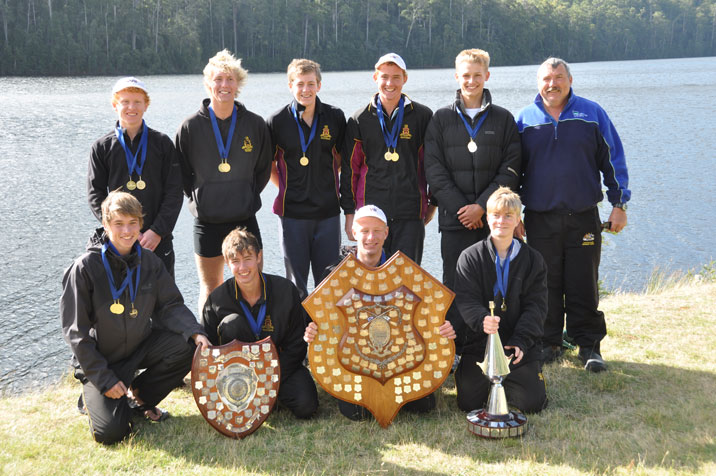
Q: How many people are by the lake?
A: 10